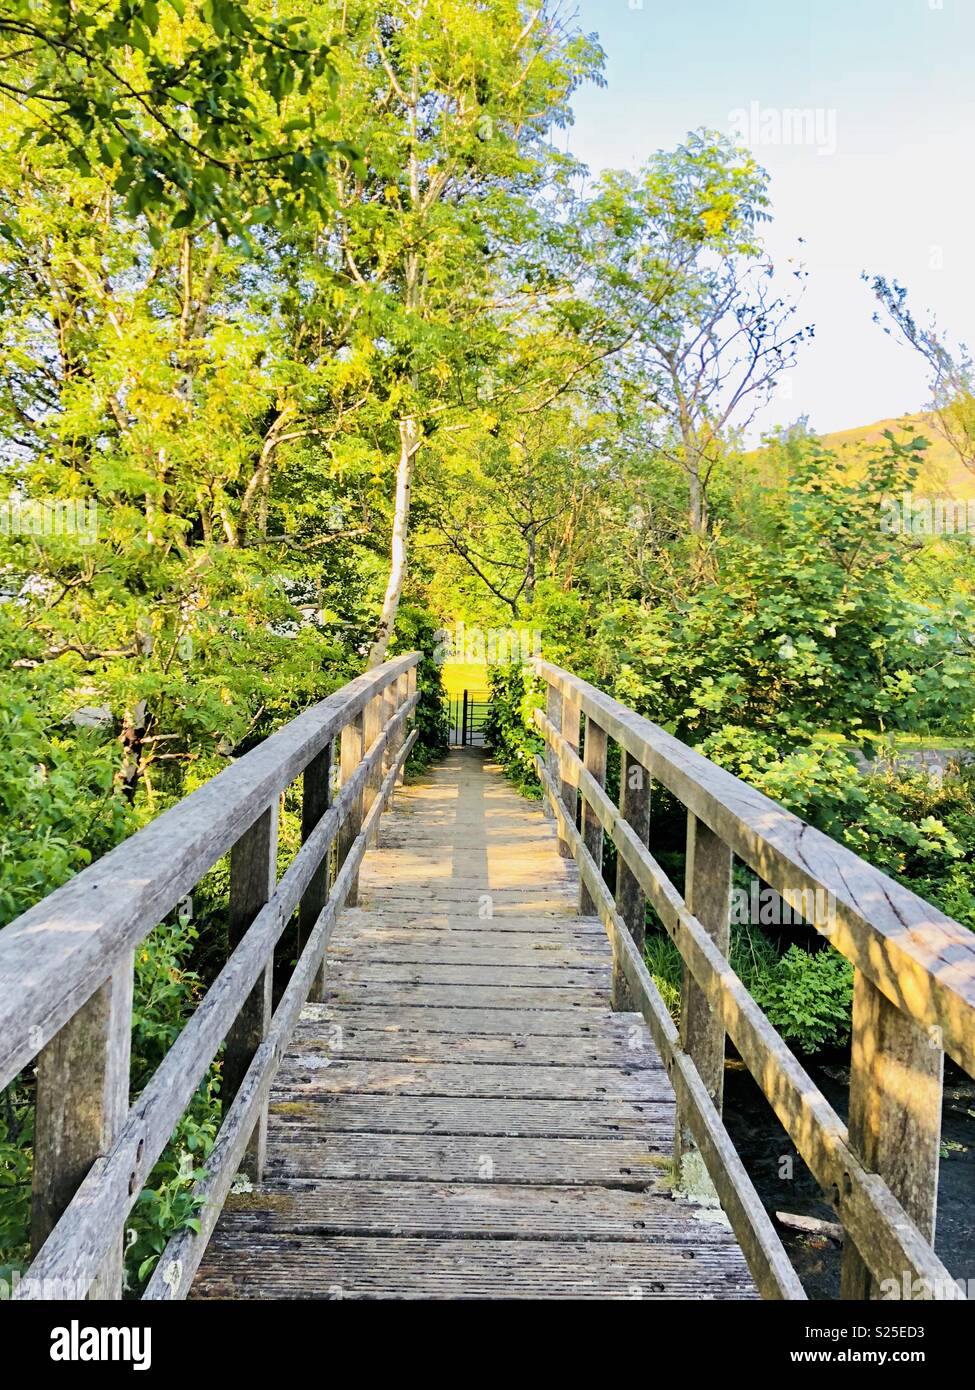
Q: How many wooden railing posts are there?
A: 14